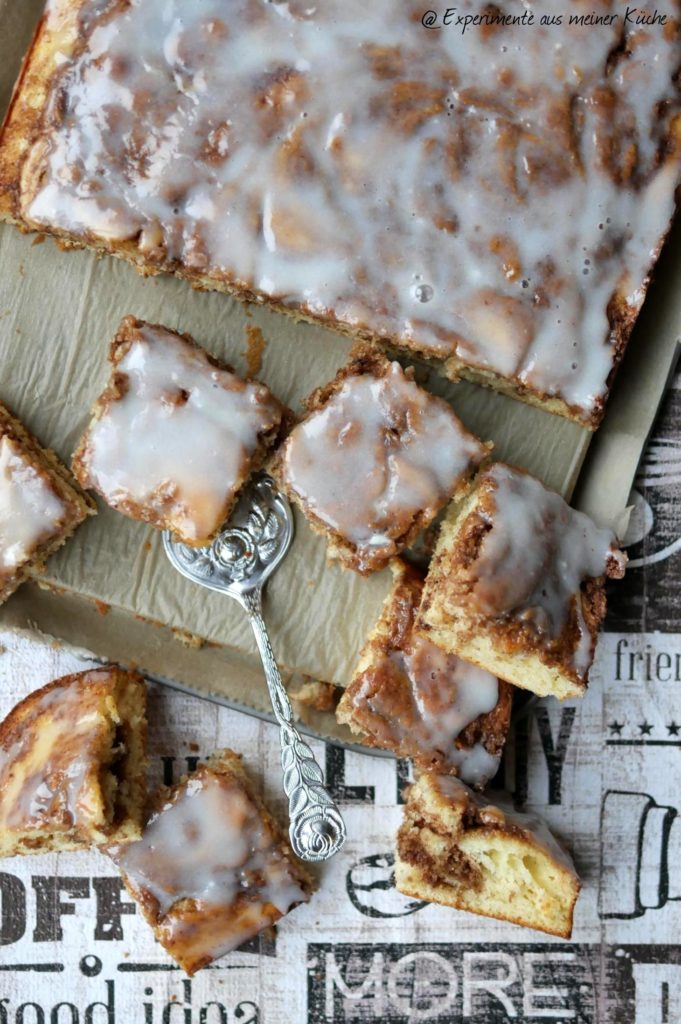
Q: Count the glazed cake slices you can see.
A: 8